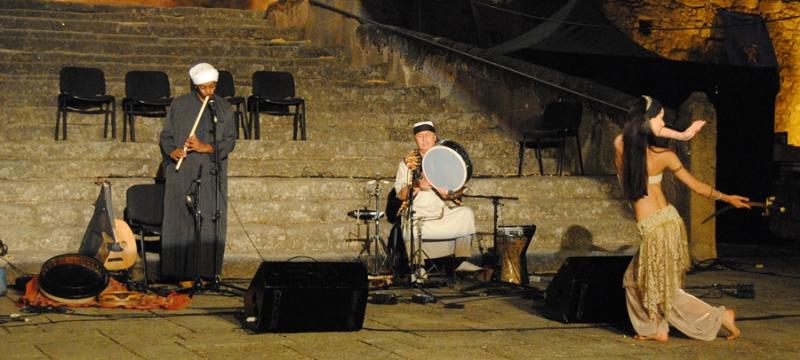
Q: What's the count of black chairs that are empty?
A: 6